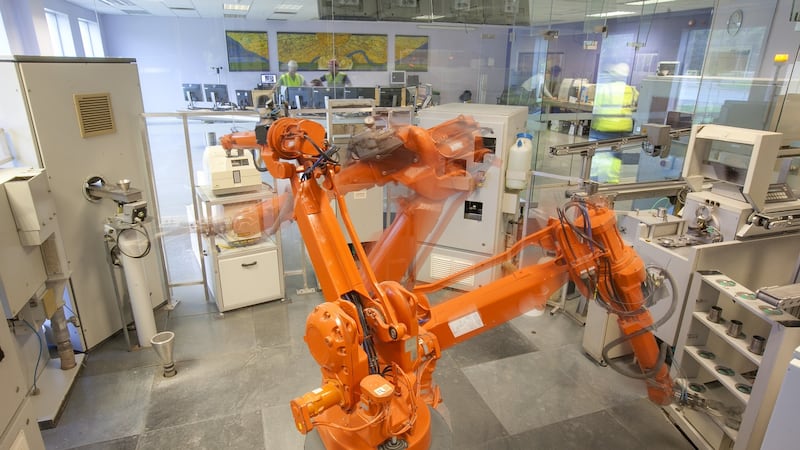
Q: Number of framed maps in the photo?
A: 3